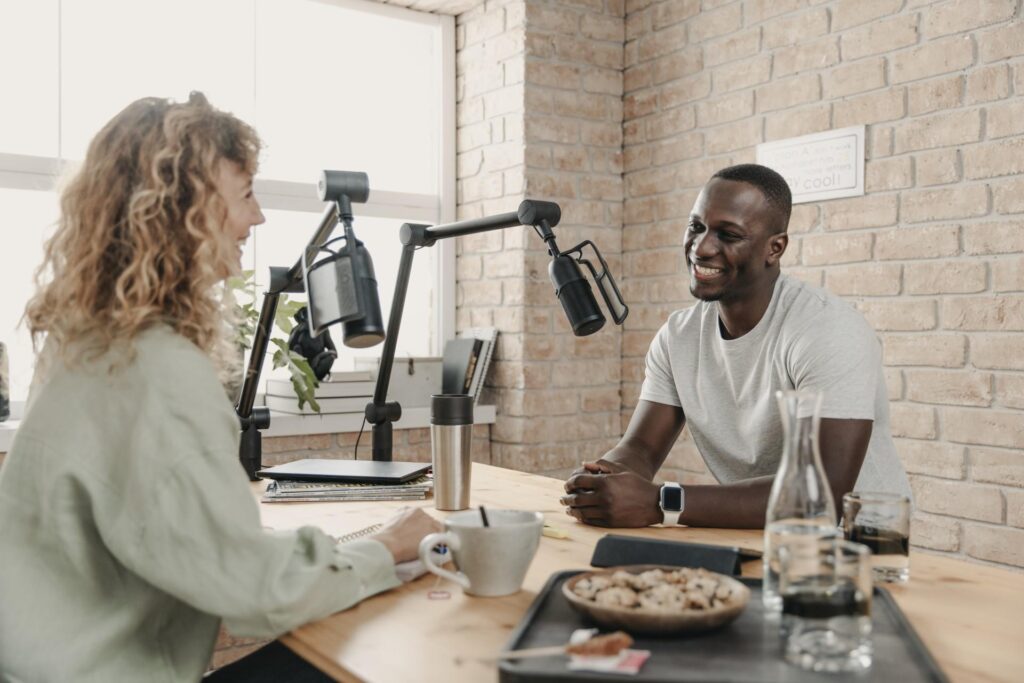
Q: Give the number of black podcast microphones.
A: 2